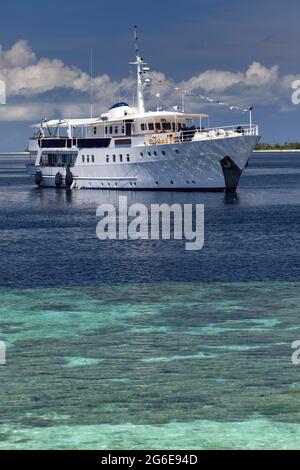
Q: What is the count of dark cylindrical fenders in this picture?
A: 3